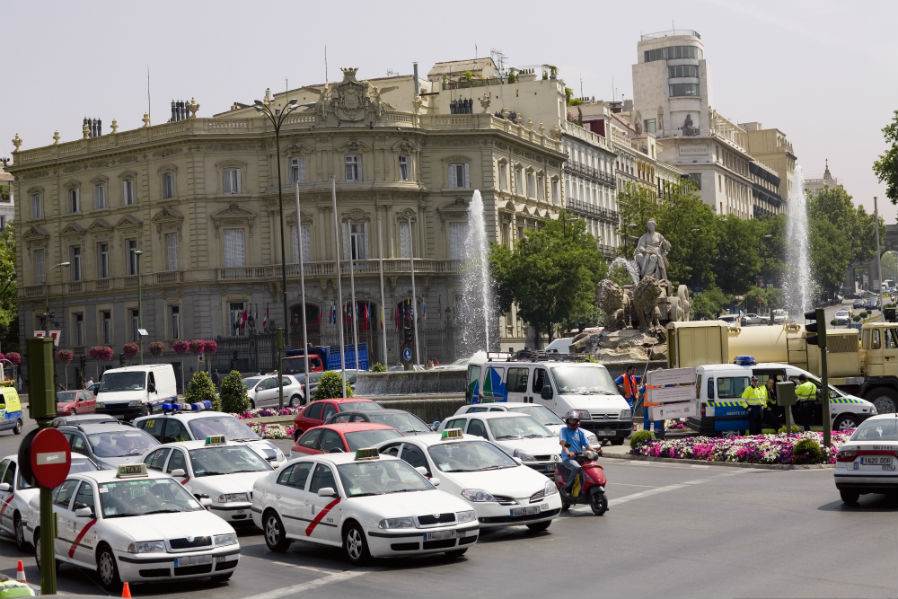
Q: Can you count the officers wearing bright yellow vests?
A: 2